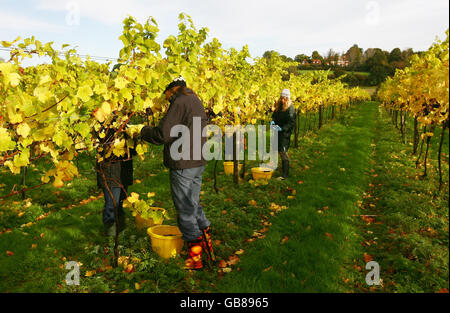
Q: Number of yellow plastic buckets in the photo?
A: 4